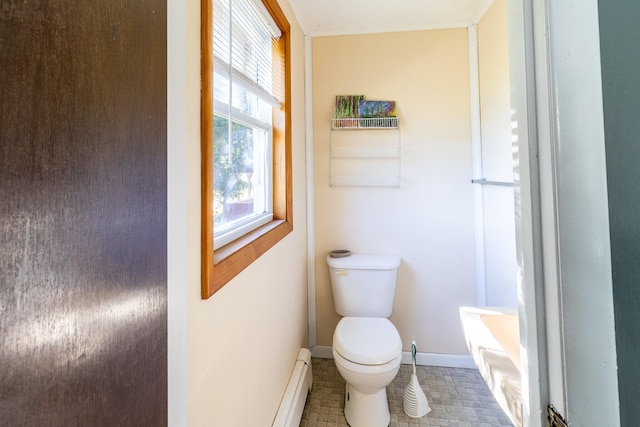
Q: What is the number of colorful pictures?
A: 2